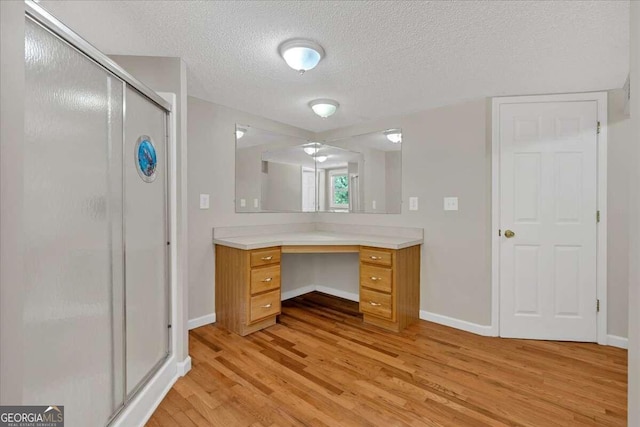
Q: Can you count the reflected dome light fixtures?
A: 4